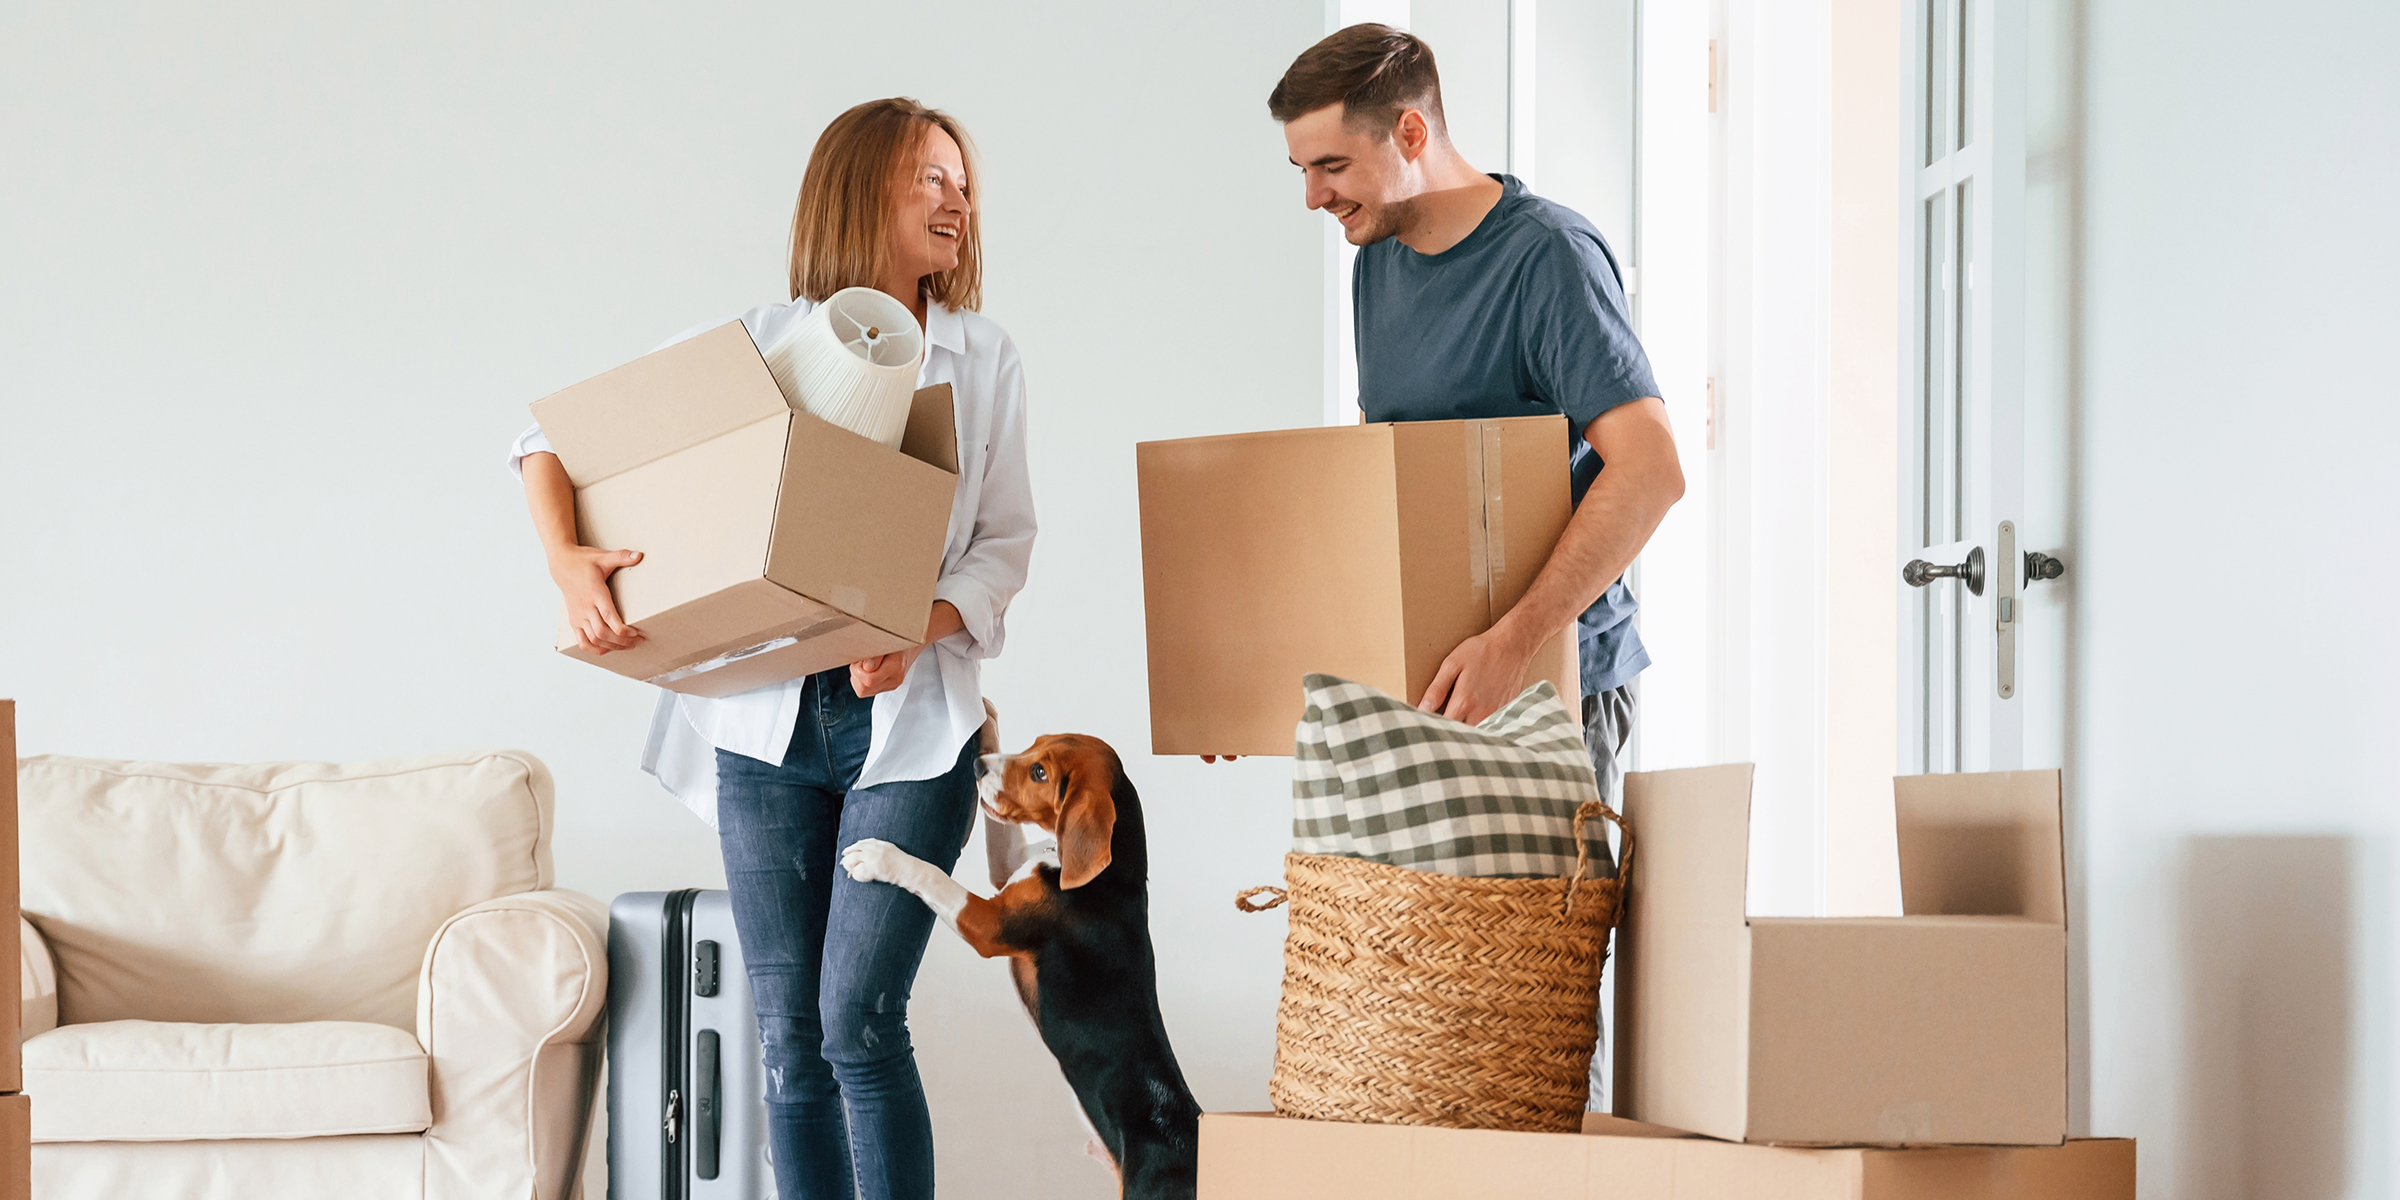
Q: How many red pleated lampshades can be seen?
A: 0